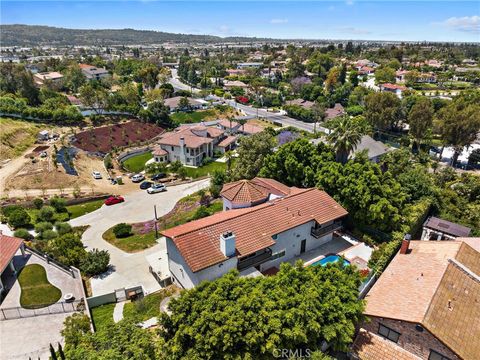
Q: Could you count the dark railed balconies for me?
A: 2